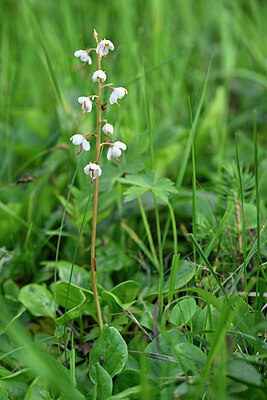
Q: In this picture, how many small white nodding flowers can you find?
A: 9